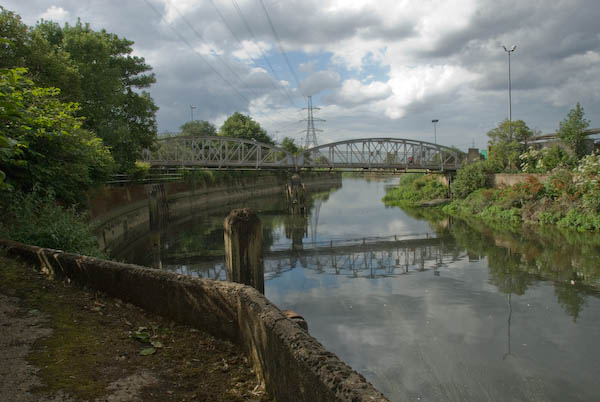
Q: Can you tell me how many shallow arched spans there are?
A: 2